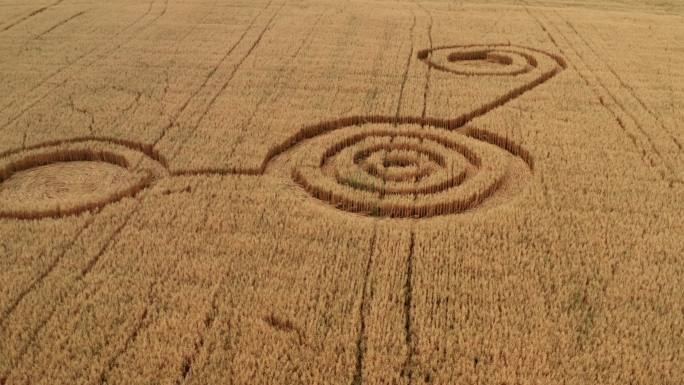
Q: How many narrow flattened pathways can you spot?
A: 2